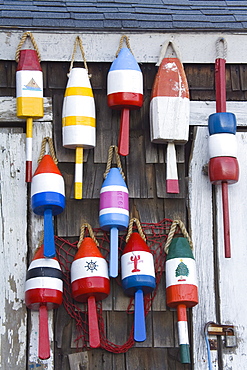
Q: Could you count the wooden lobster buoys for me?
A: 11